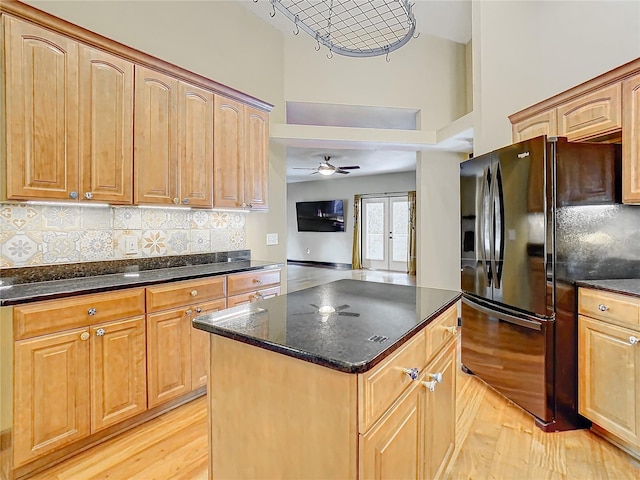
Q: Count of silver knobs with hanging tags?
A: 0